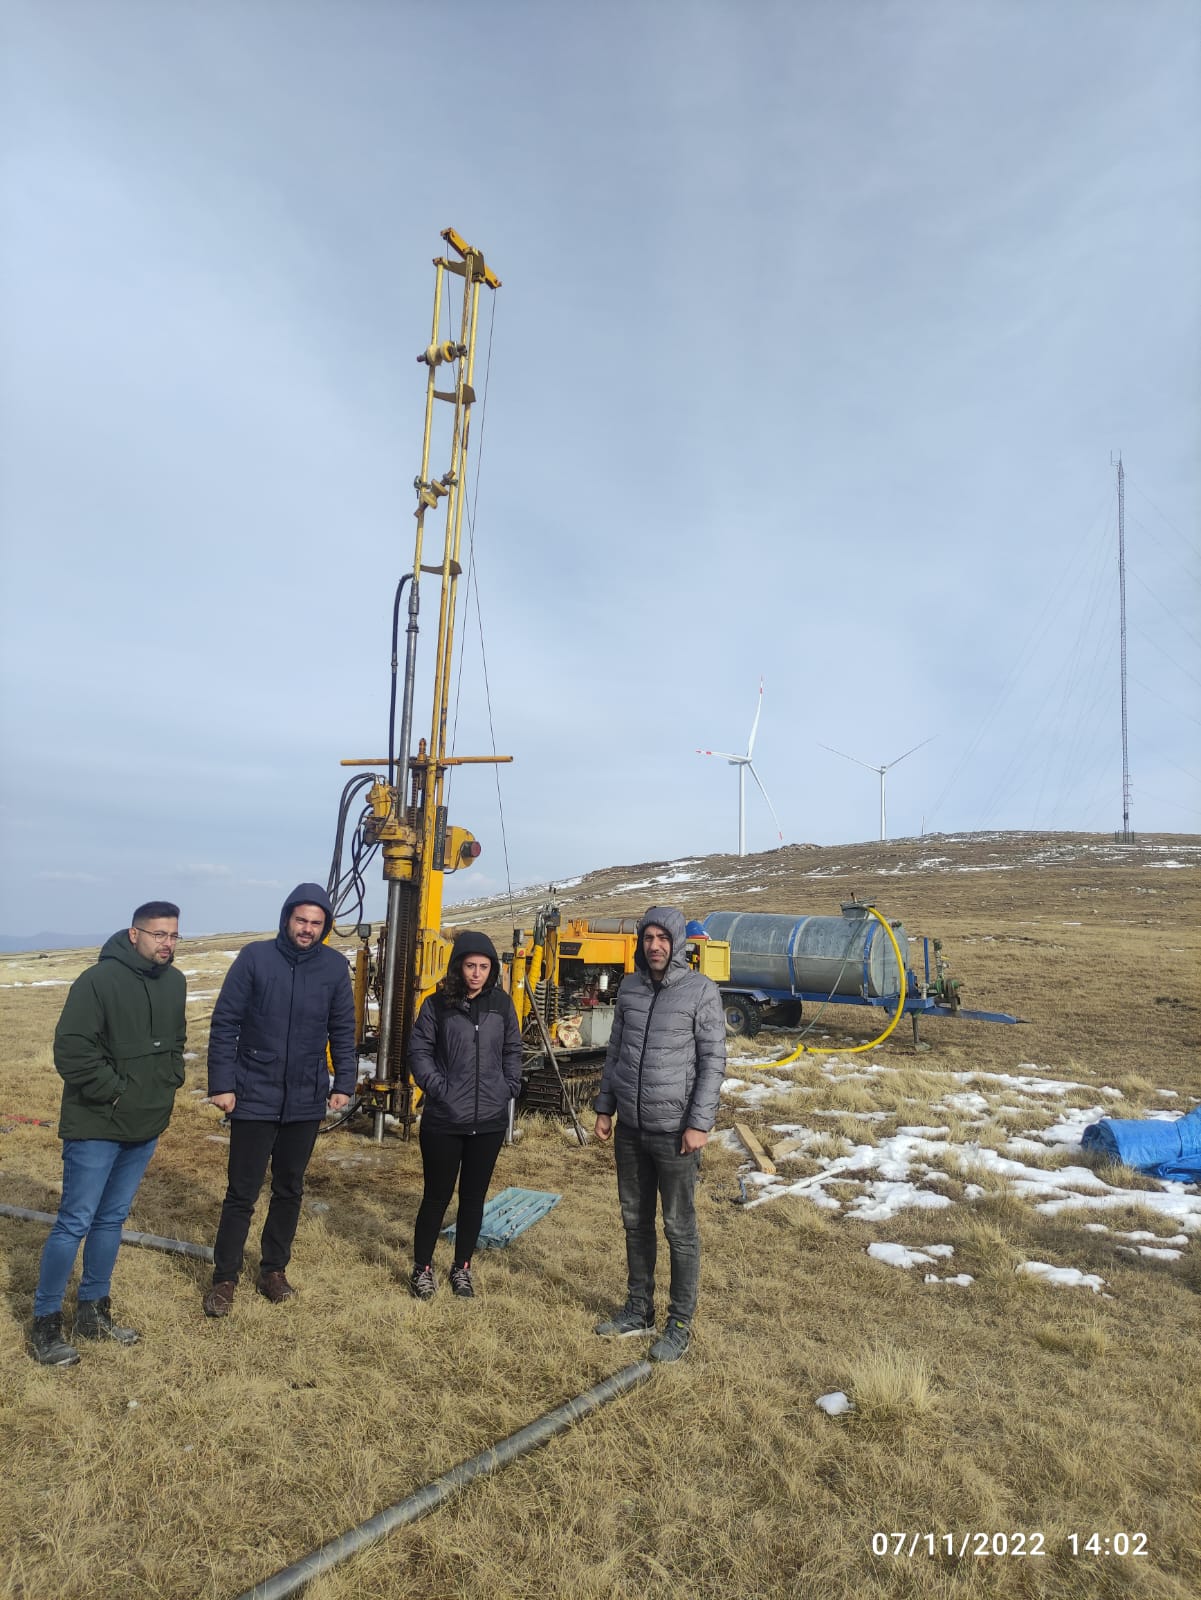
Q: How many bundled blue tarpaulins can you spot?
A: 1